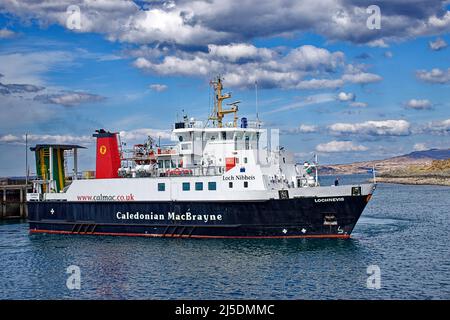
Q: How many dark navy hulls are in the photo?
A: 1